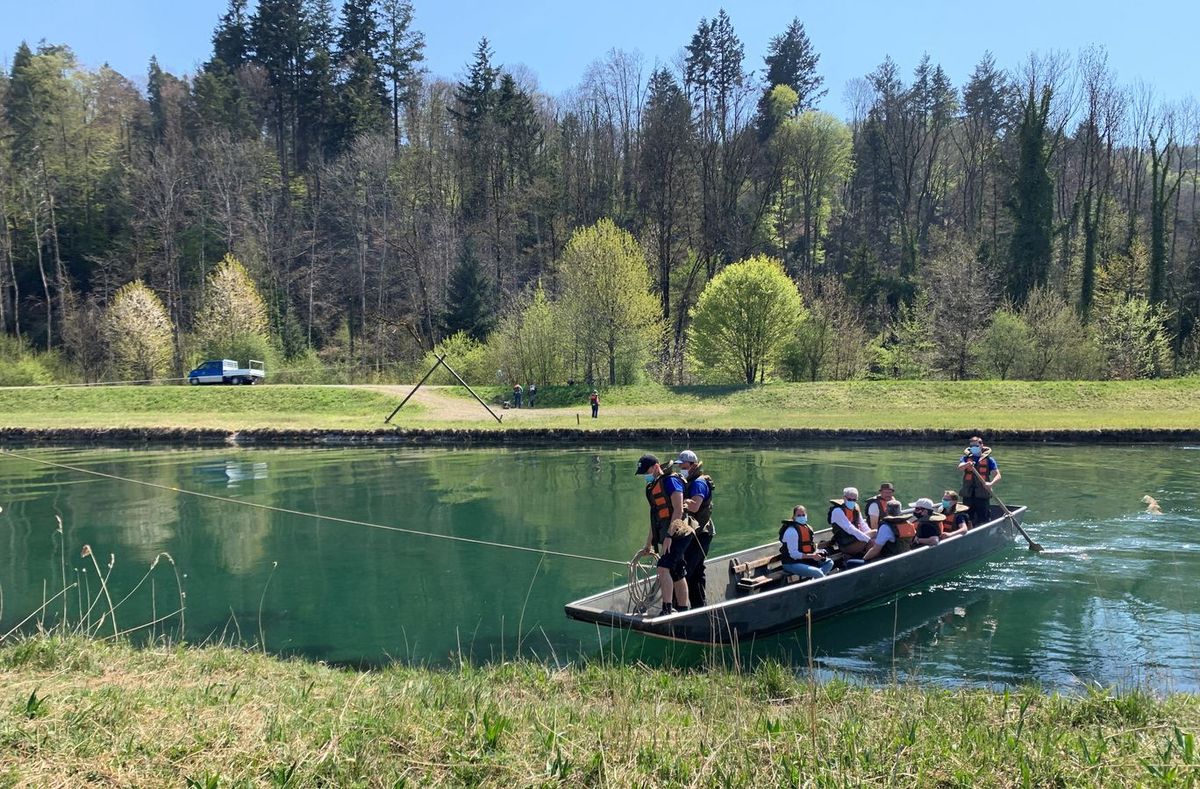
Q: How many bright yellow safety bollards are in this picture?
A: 0